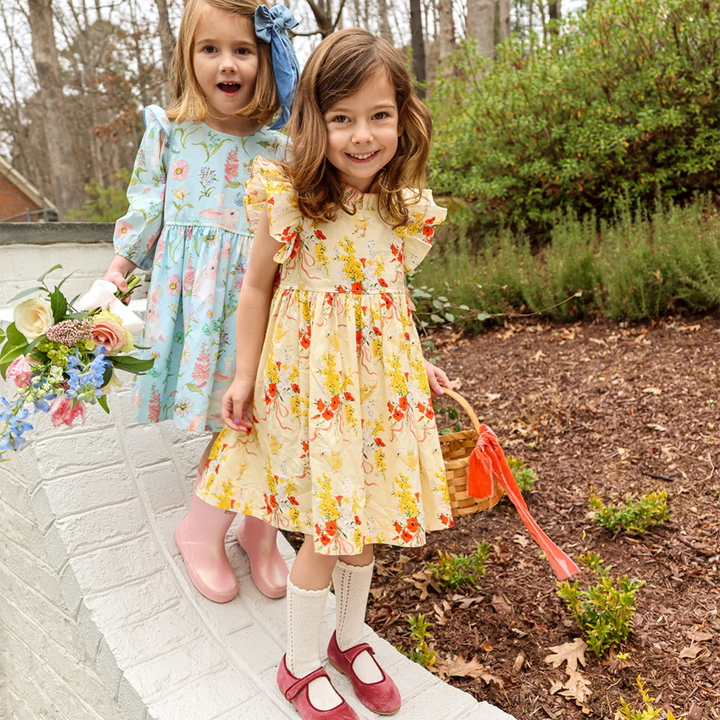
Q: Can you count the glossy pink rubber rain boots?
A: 2